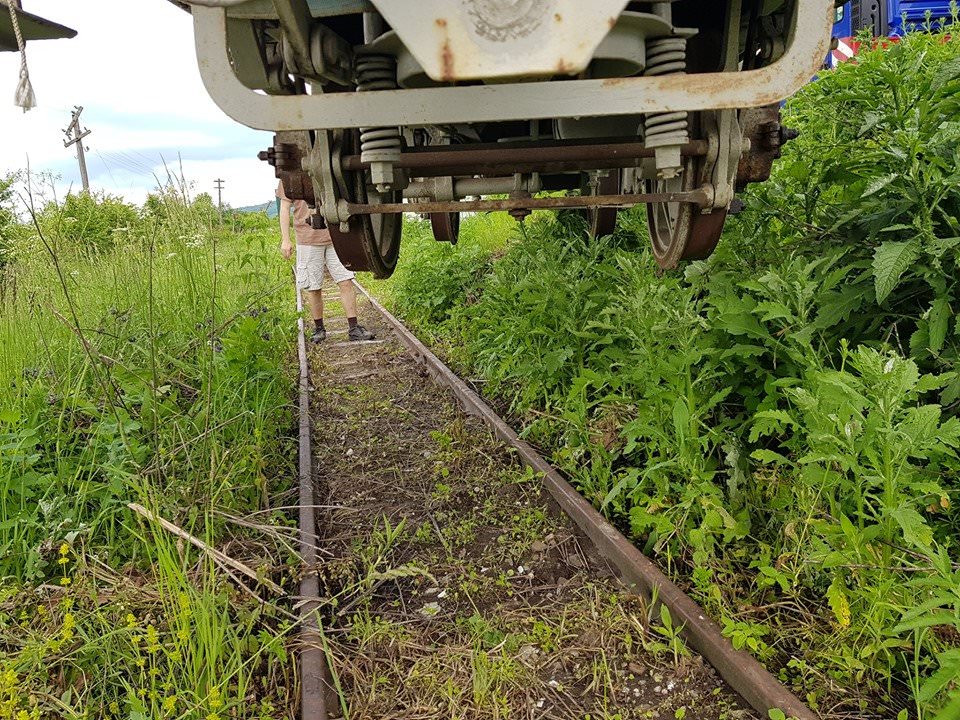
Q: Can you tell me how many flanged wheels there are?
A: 4